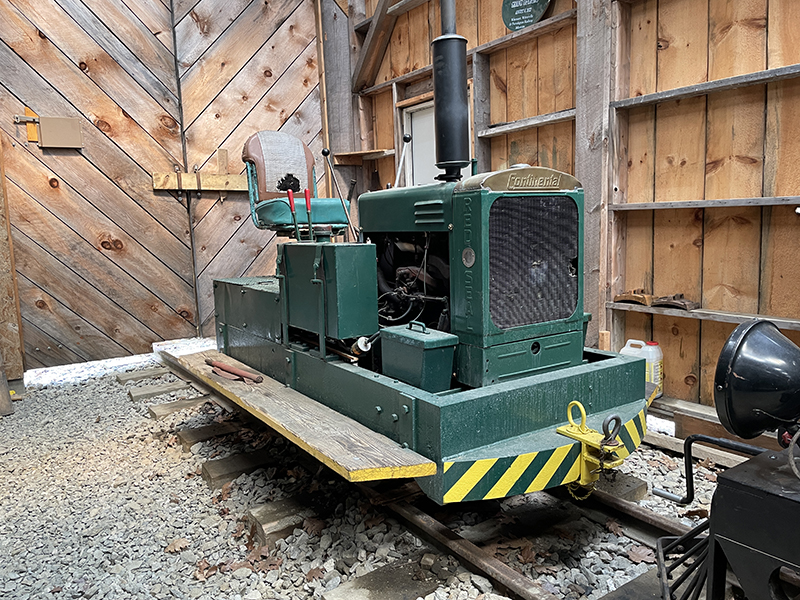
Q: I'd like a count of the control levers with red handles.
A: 2